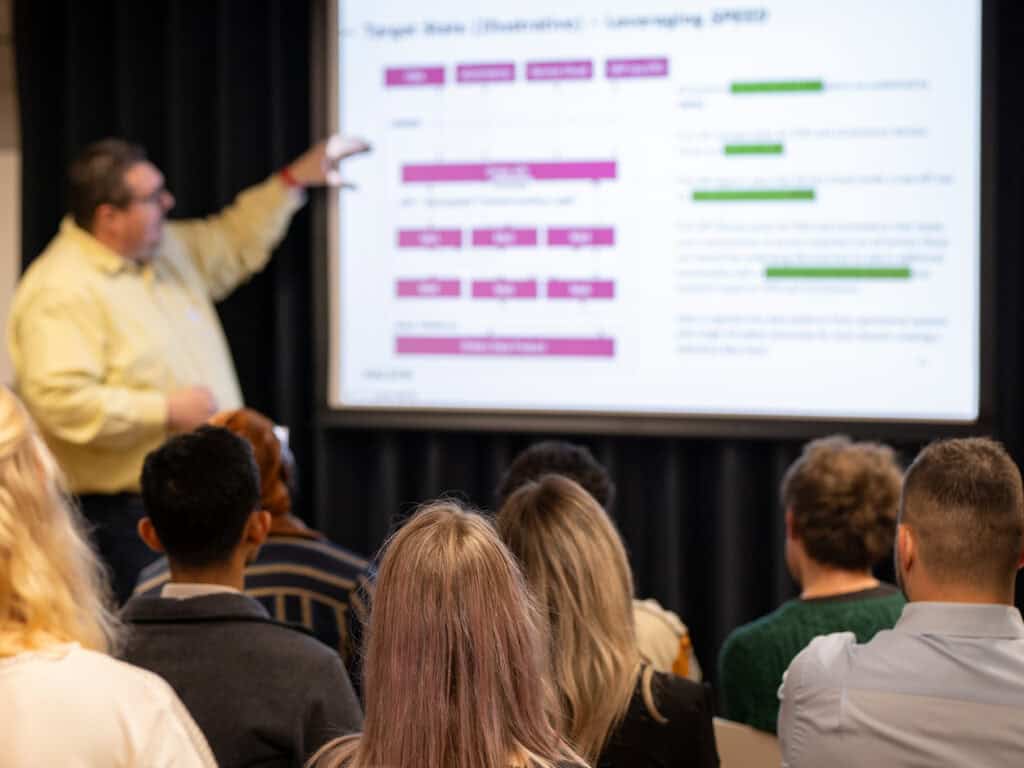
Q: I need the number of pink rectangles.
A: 12